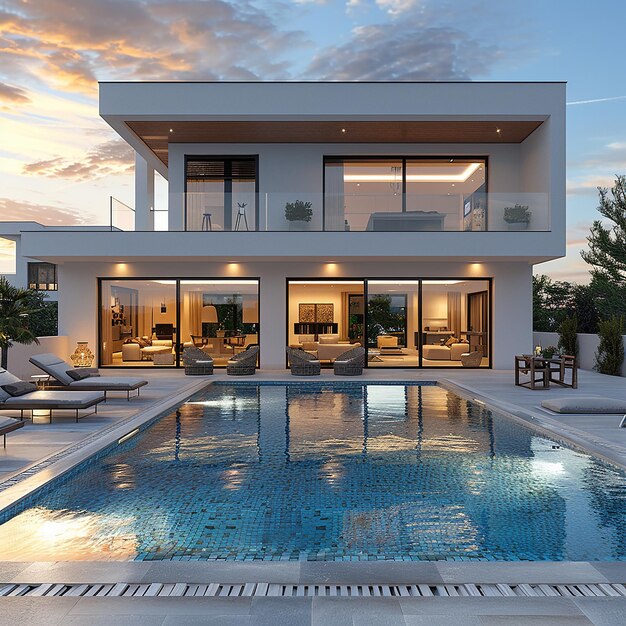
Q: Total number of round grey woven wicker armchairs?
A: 4